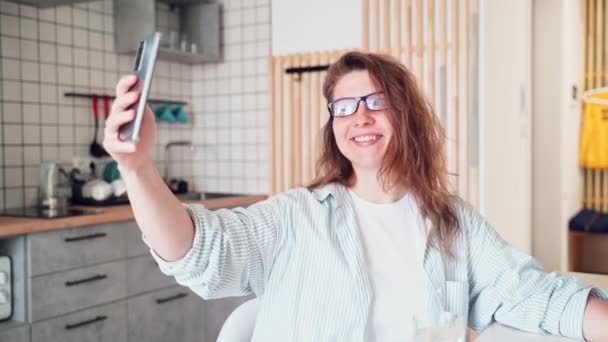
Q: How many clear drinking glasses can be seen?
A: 1